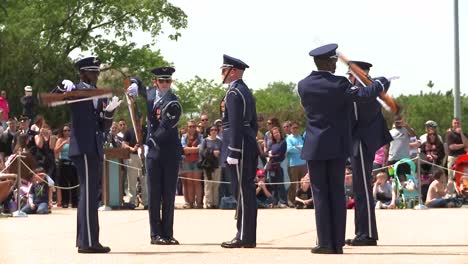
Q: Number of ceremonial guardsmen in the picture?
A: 5